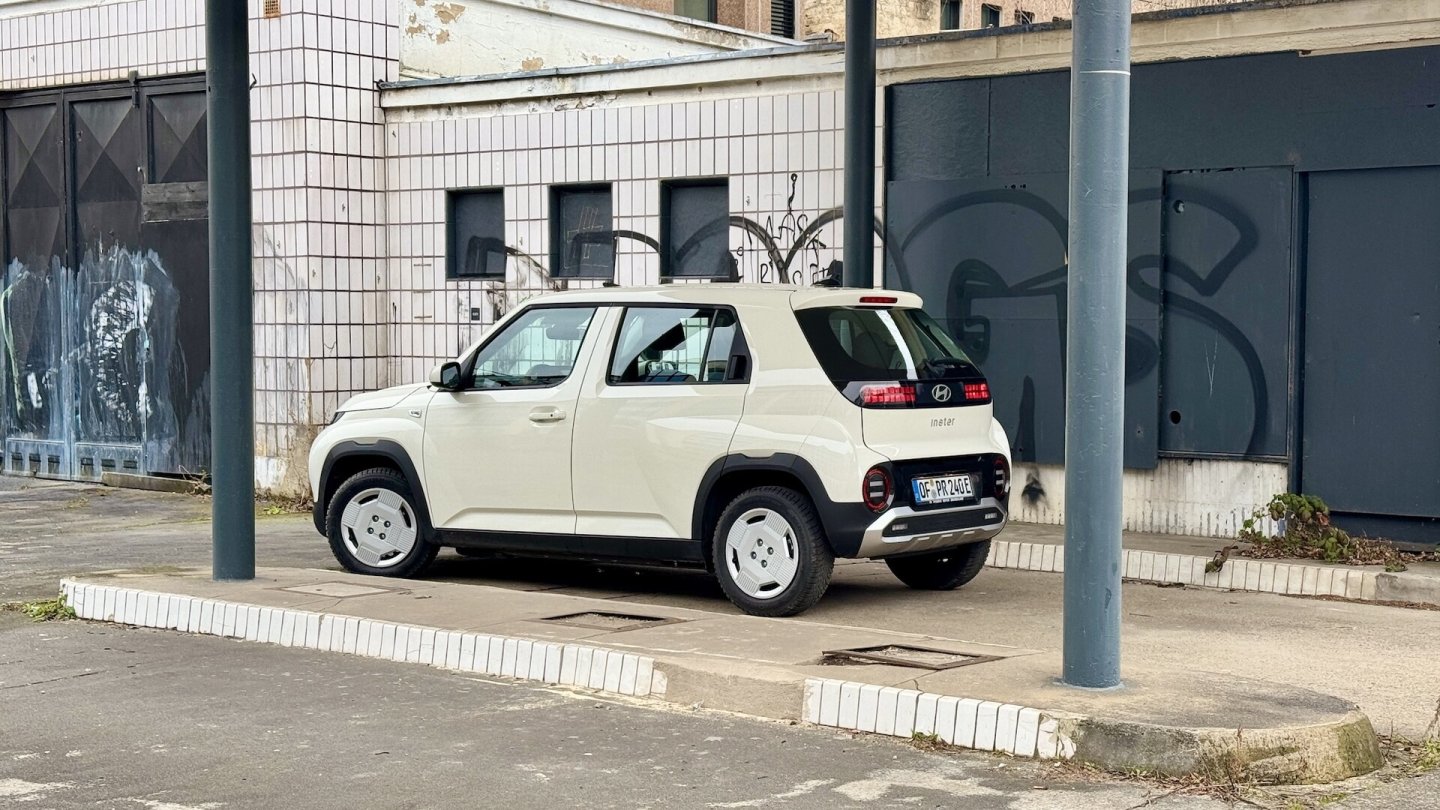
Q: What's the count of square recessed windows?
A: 3